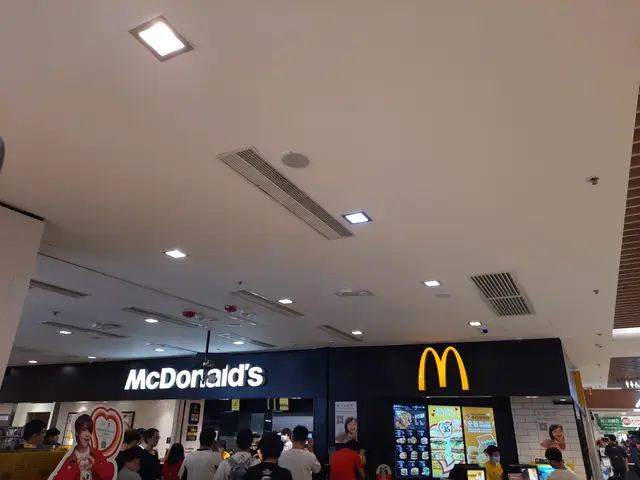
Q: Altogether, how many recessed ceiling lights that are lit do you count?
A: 13